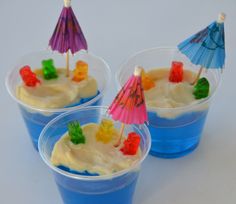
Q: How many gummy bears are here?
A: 9